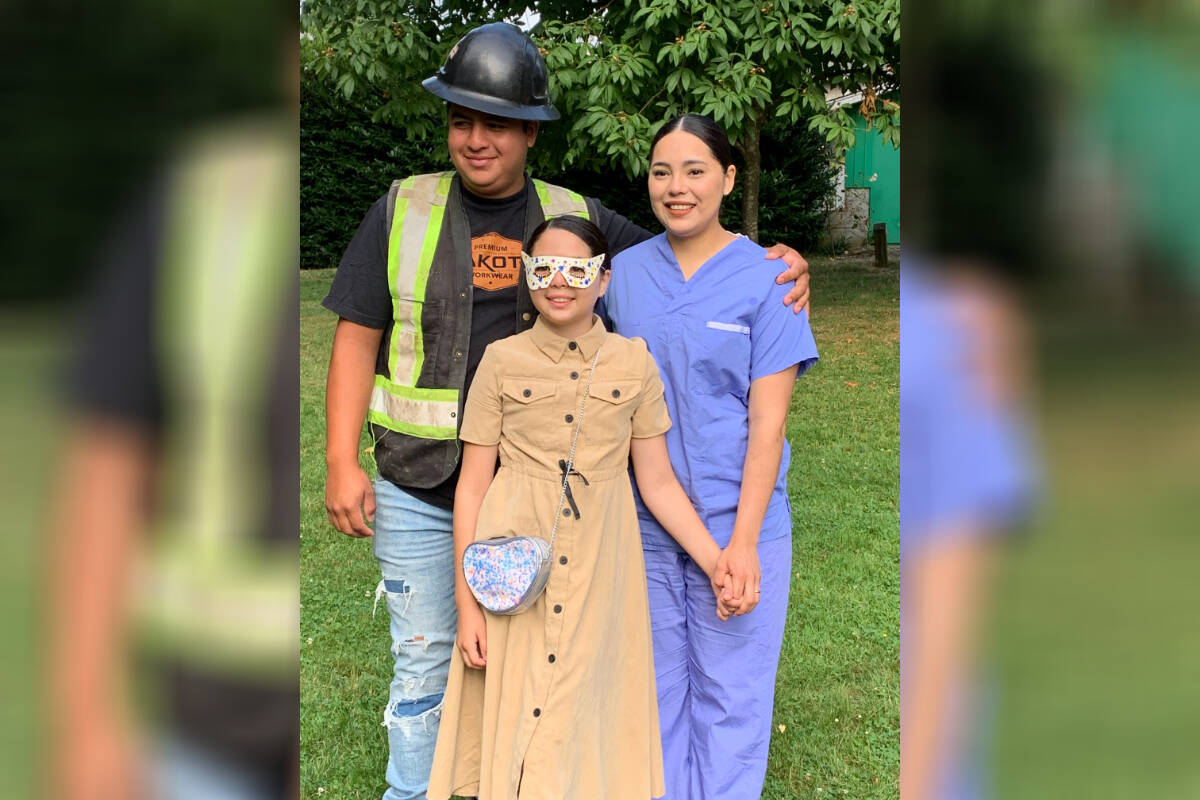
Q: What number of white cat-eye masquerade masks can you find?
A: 1